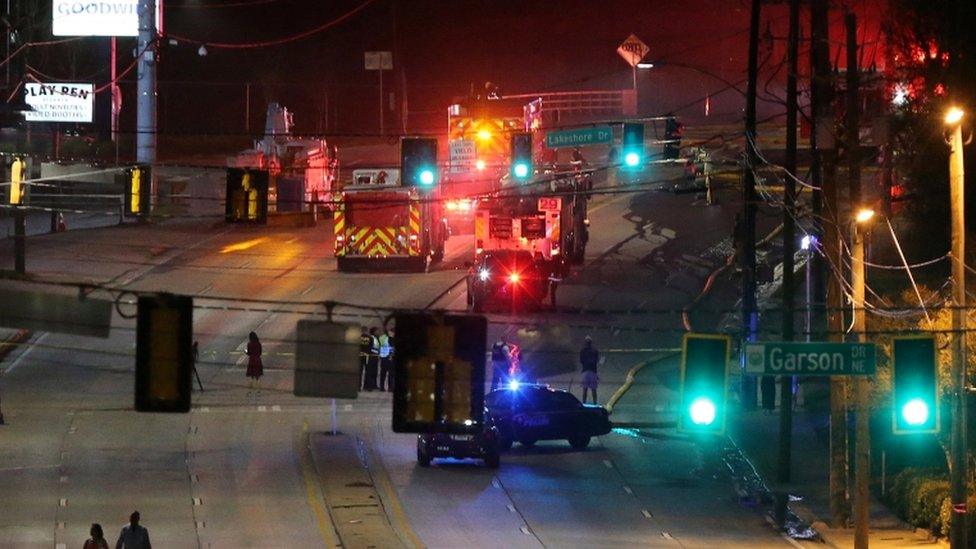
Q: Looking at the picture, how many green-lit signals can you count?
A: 5